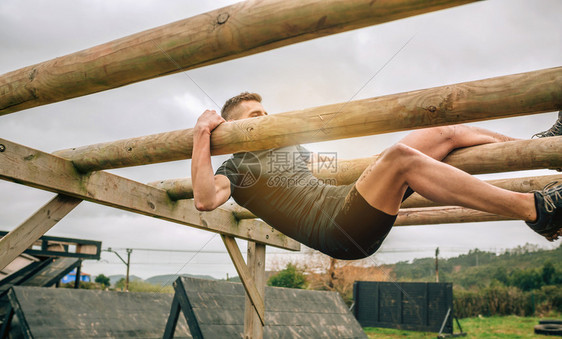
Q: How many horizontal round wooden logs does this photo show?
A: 5